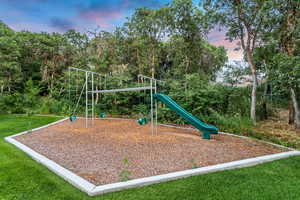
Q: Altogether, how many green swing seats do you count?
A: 3